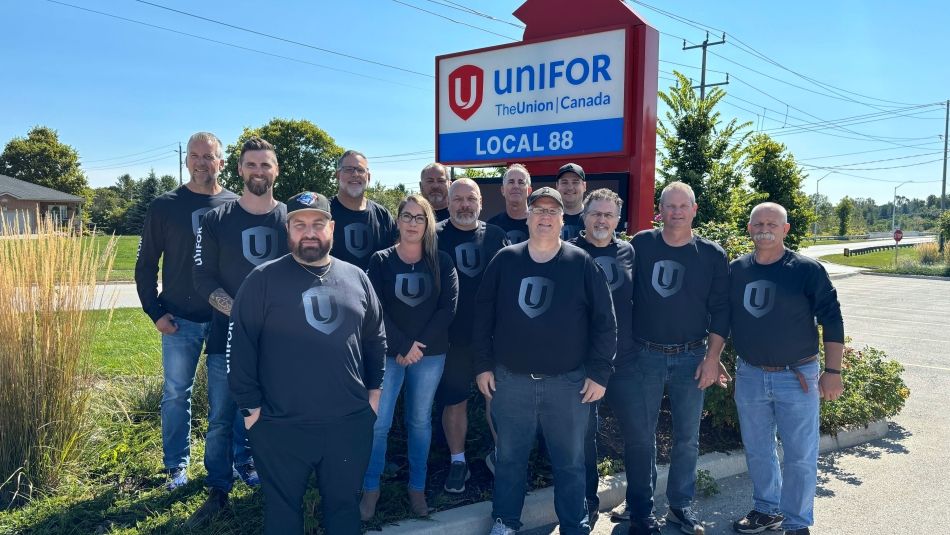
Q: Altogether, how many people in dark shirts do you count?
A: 13